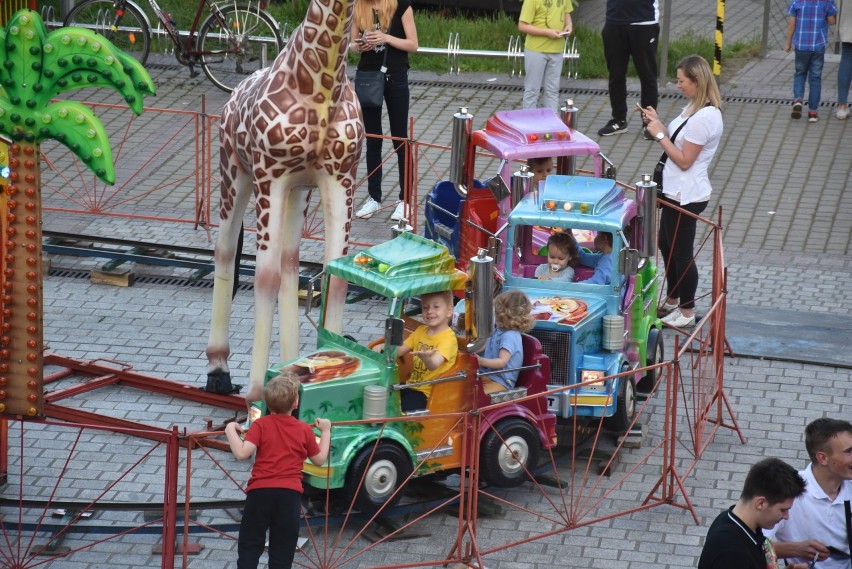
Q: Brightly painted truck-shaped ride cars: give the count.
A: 3